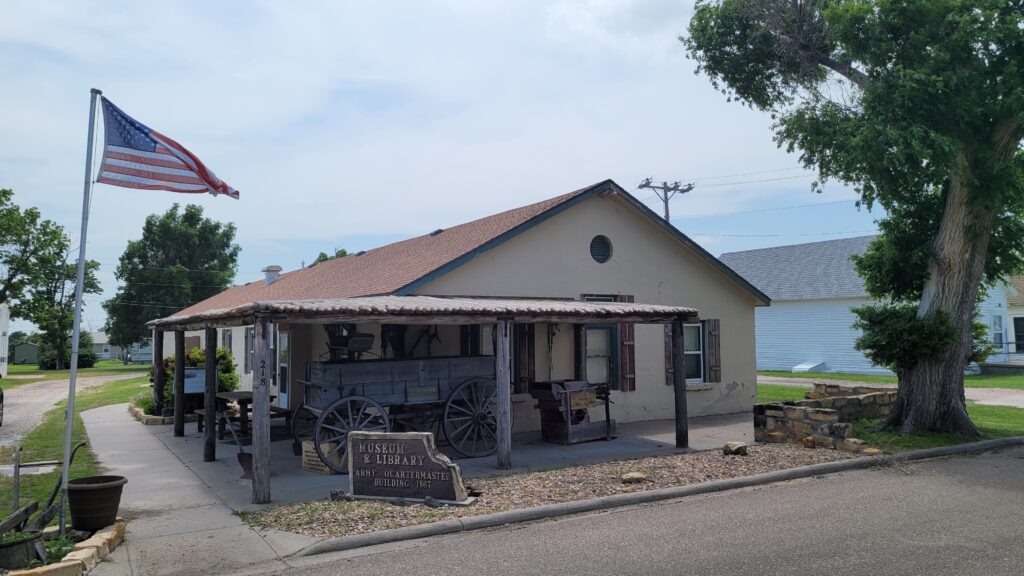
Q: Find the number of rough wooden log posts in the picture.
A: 6